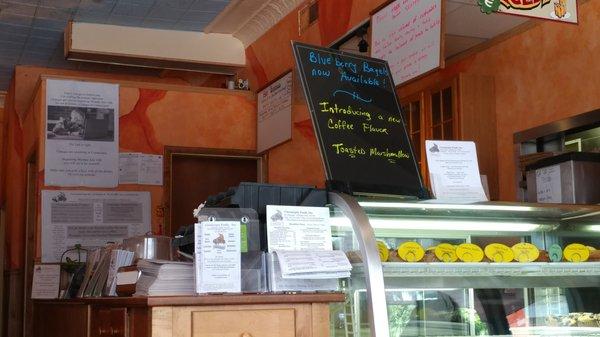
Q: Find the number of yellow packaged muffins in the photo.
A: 7